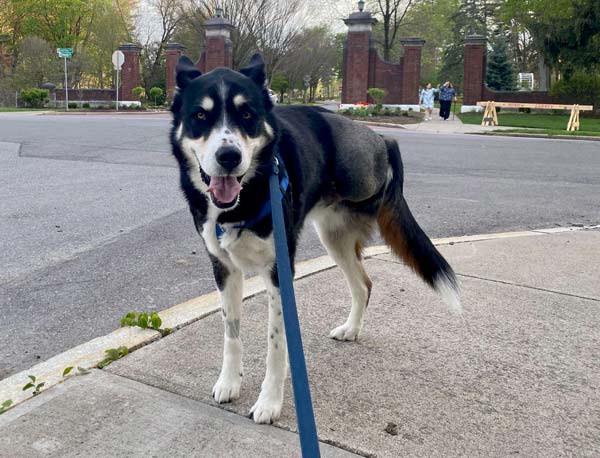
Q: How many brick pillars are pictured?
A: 6